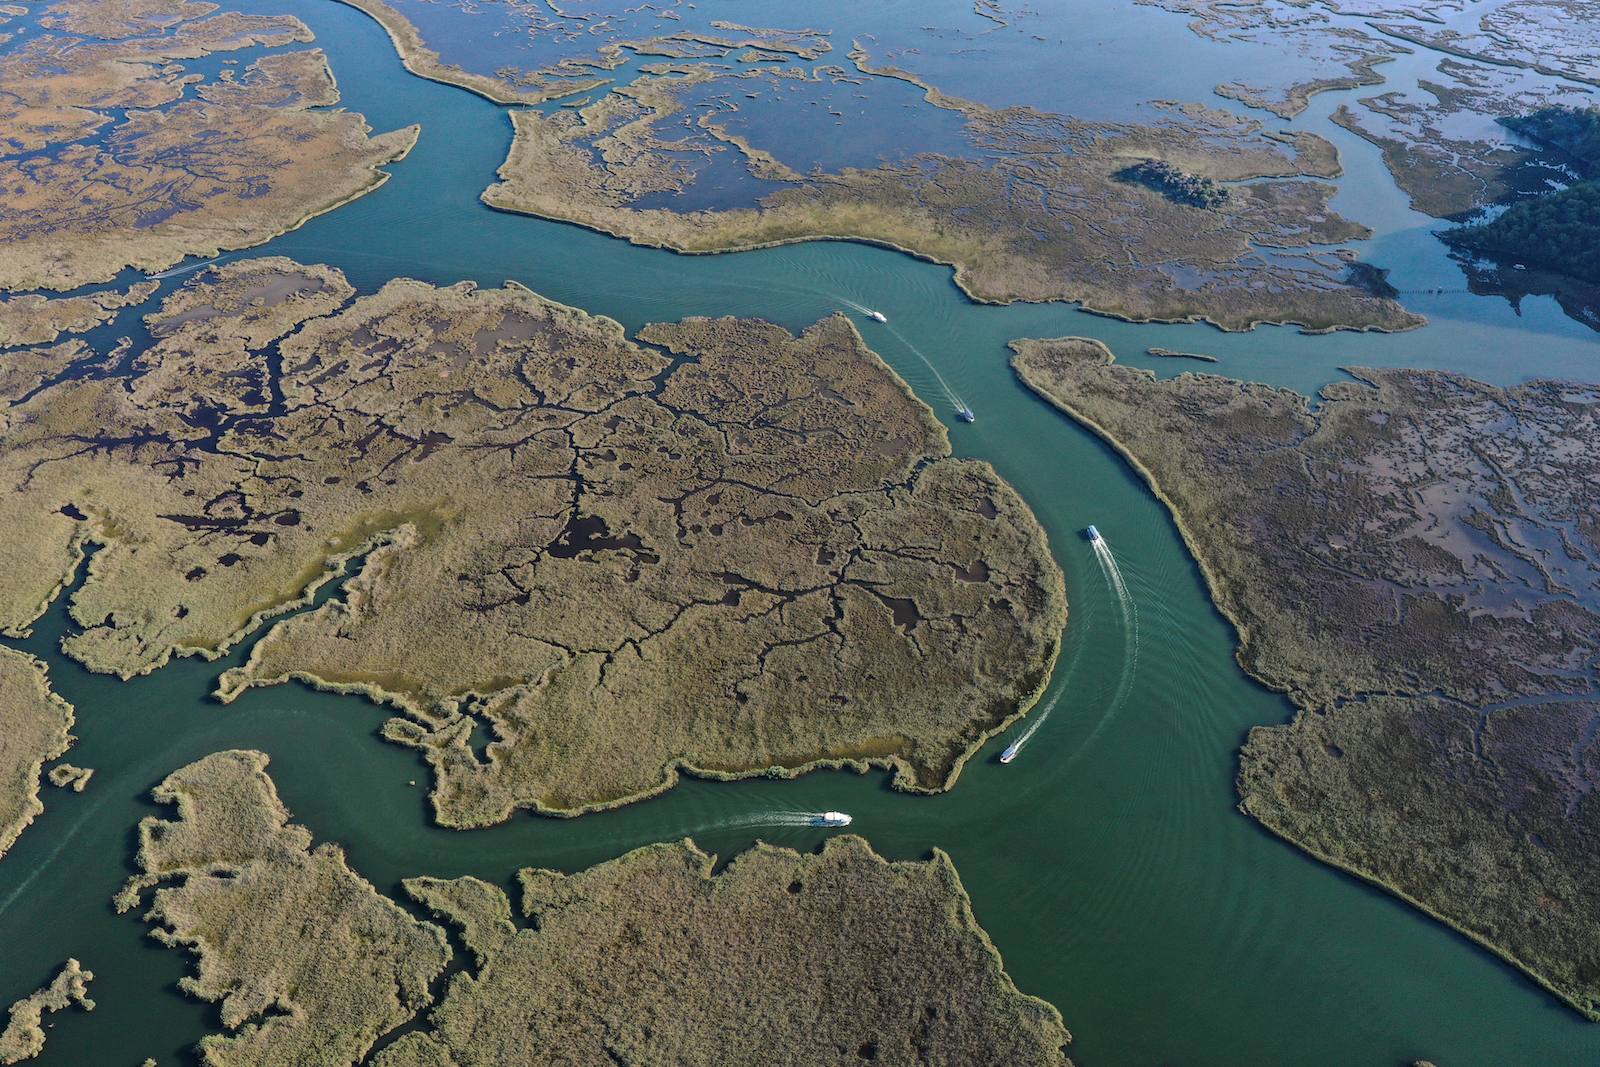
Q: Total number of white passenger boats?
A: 5